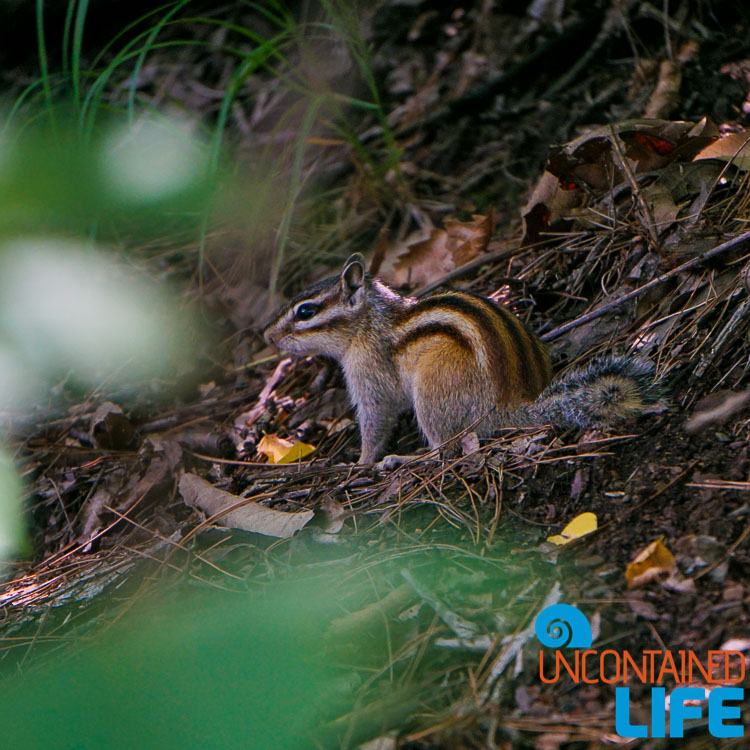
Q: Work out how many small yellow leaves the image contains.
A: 3